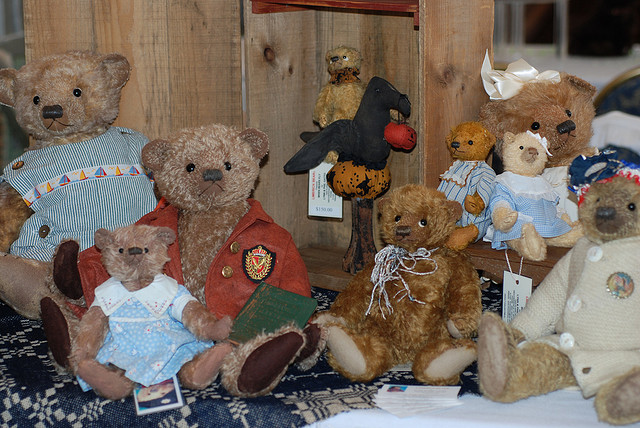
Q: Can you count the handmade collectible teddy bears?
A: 9